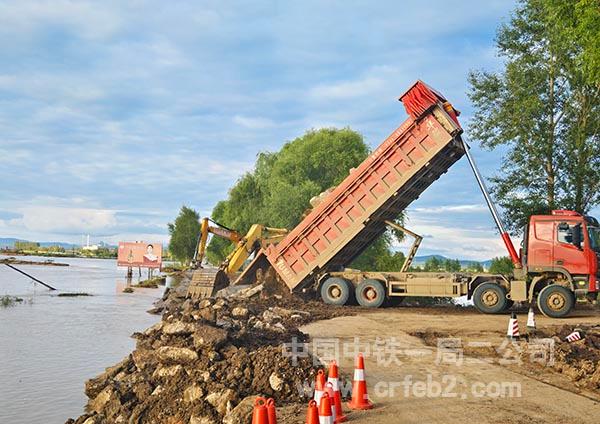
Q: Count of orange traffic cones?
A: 8